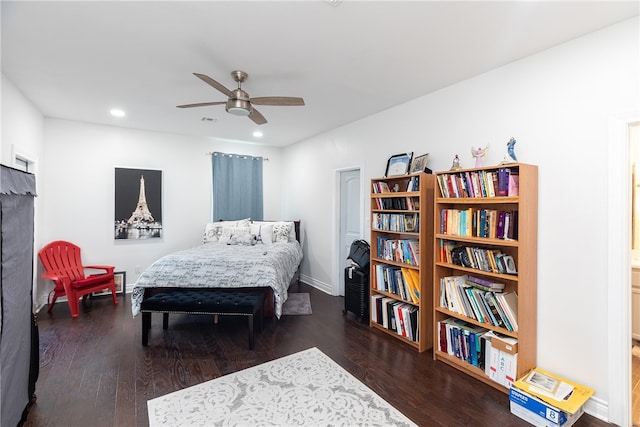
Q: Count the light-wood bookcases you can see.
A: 2